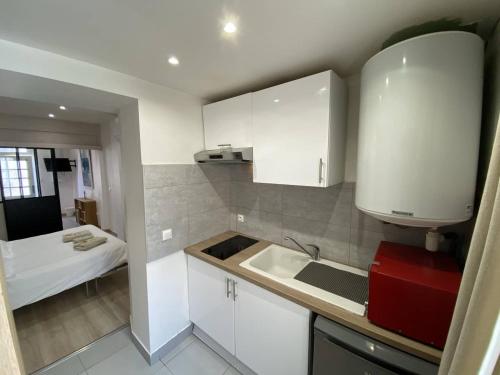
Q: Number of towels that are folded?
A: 2